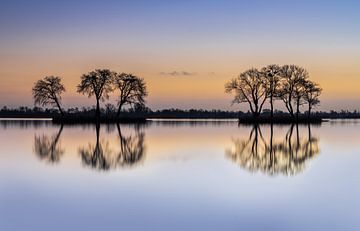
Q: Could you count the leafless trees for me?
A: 8